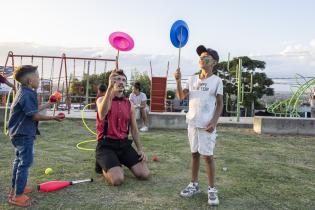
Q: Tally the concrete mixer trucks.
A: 0